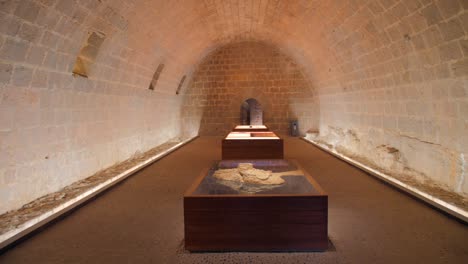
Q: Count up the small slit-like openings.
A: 3